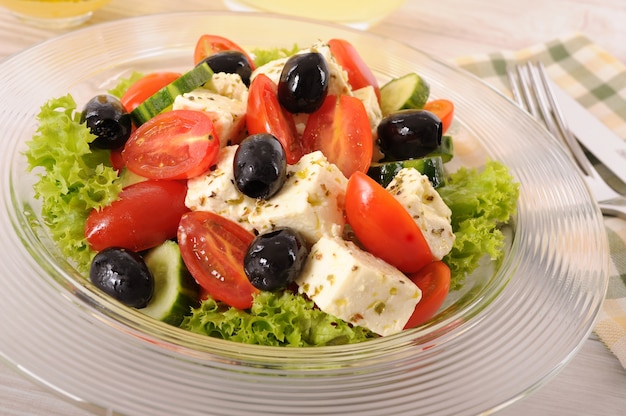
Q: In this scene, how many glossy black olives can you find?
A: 7